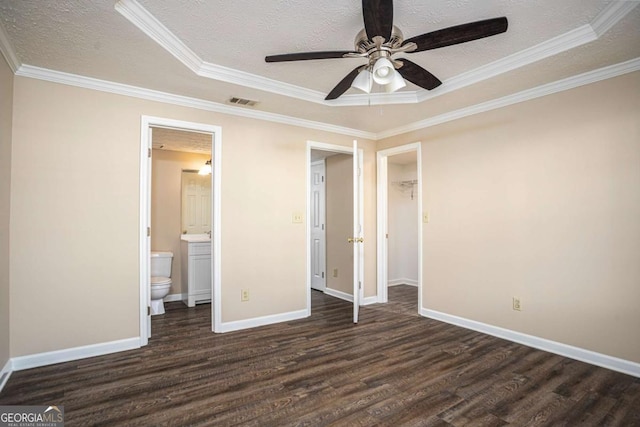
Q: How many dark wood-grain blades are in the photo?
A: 5